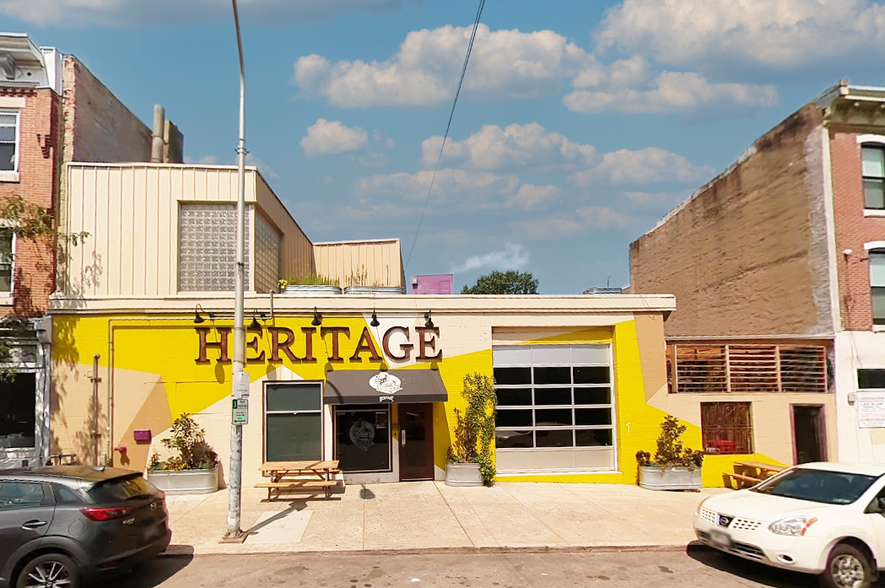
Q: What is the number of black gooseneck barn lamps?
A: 5